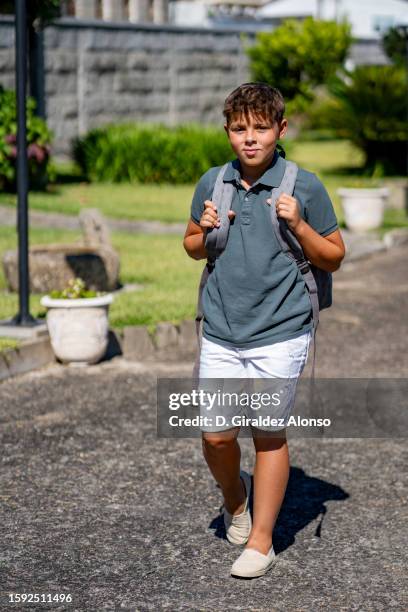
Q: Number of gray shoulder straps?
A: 2